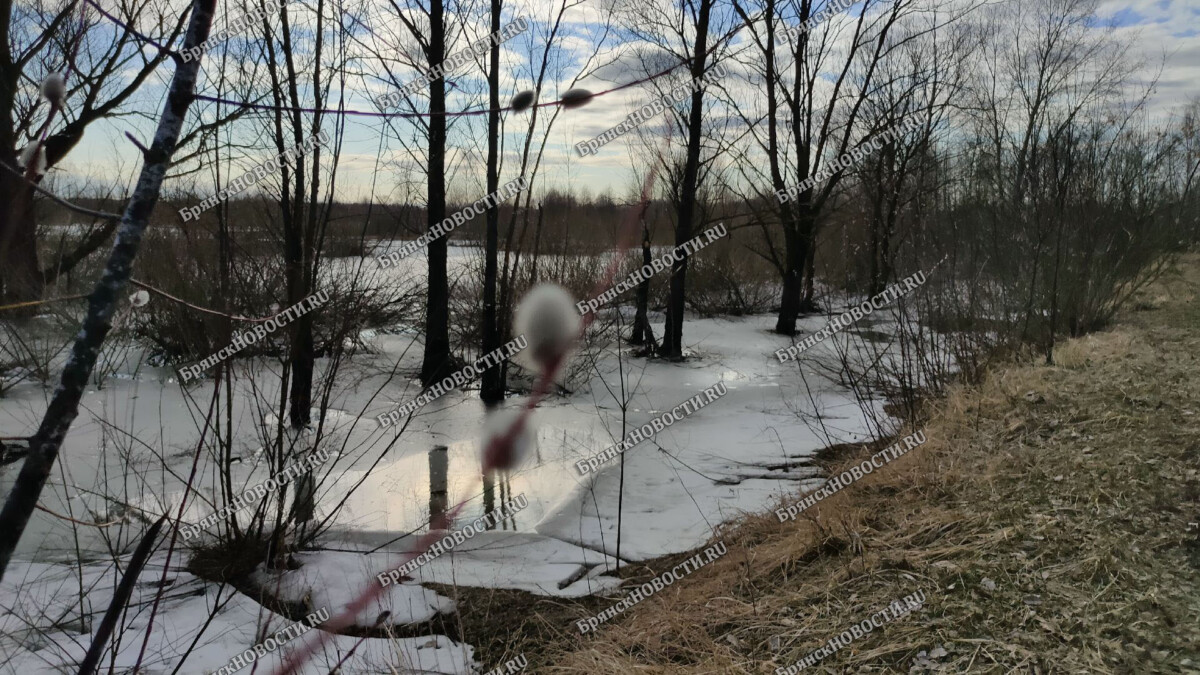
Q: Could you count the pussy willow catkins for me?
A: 7